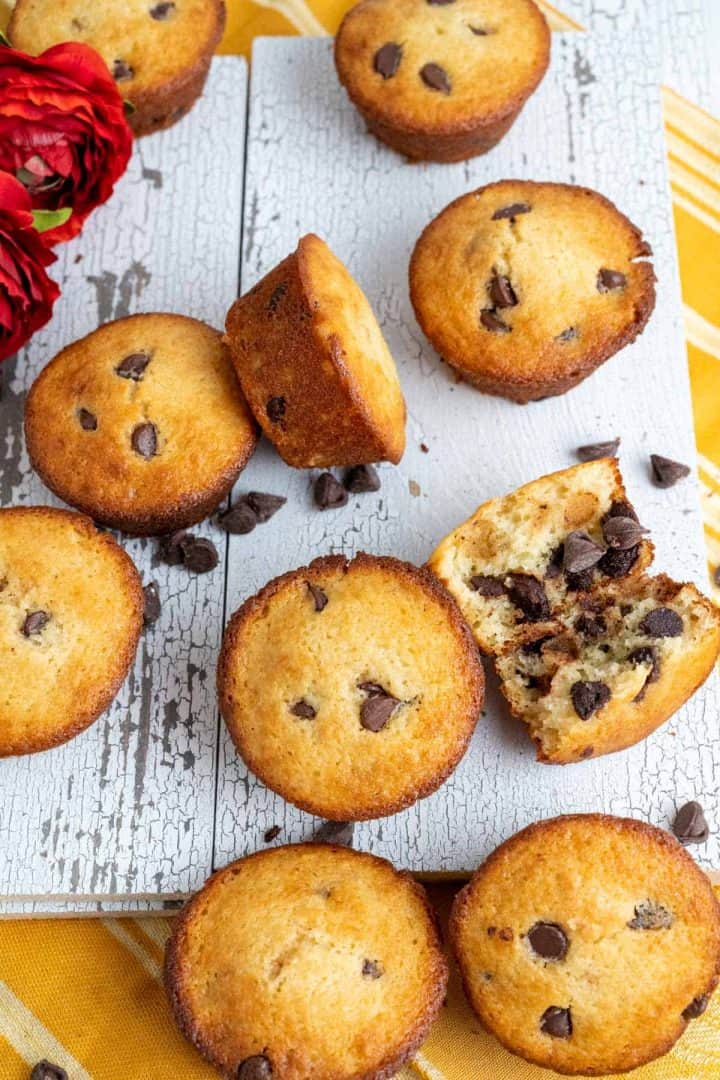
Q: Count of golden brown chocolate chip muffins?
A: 10